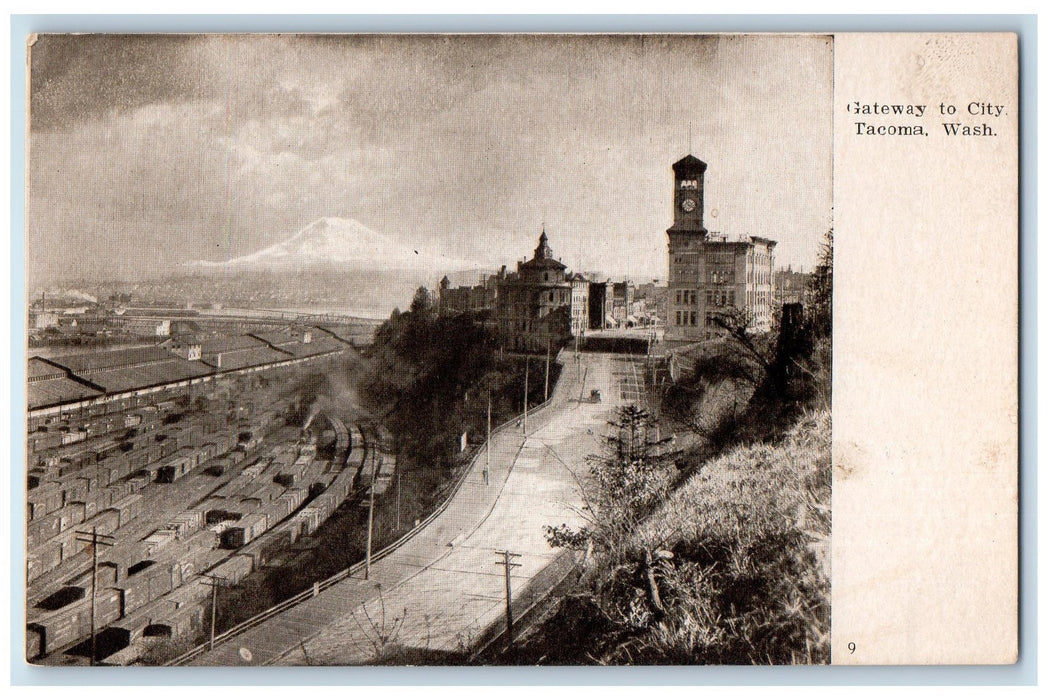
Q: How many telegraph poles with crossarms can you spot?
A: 3